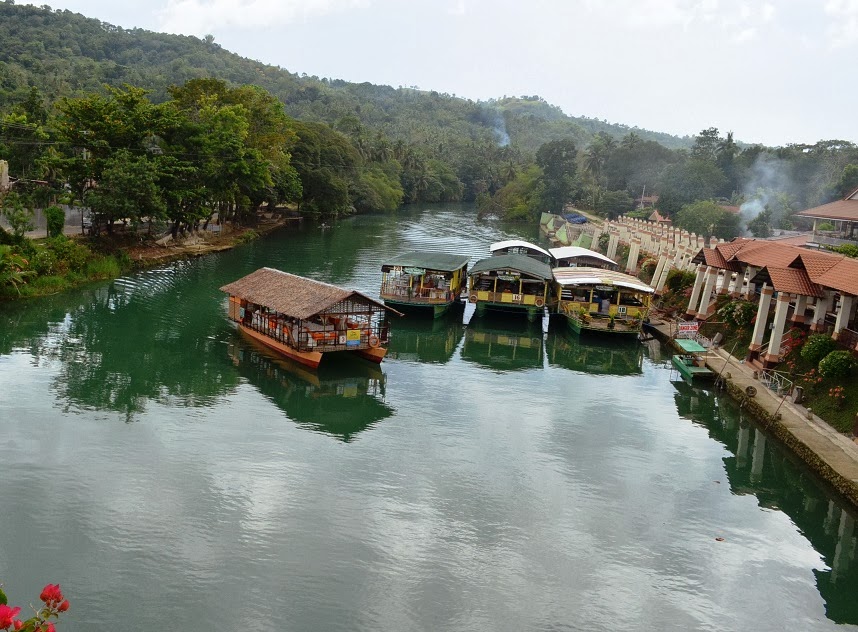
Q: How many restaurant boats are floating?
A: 6